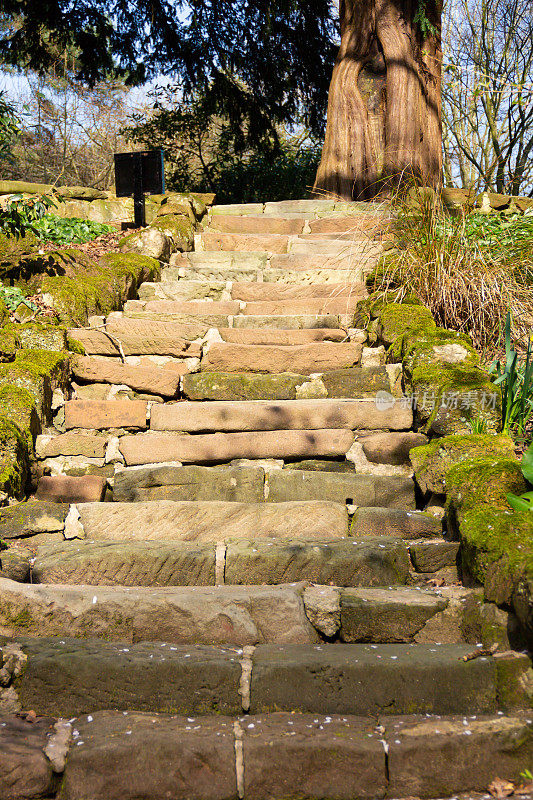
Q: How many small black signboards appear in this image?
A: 1